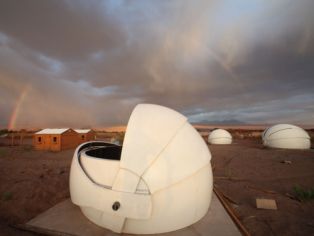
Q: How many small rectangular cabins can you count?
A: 2